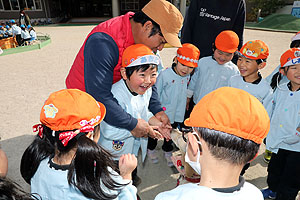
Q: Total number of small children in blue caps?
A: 5